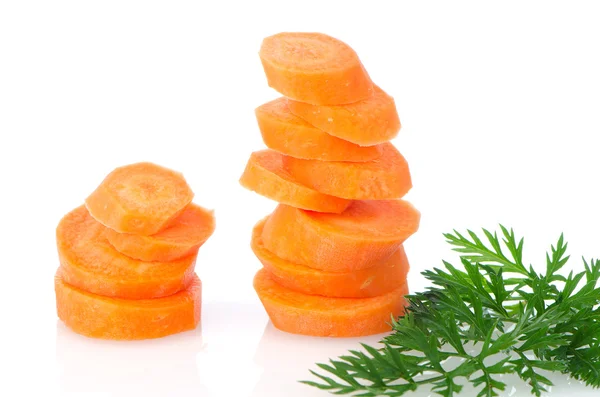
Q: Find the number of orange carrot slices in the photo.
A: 12